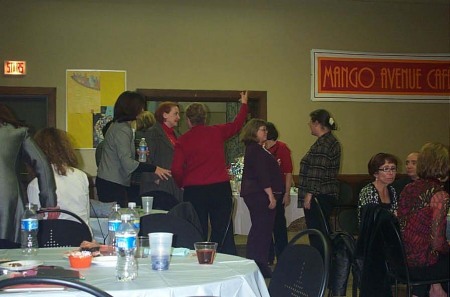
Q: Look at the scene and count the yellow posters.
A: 1